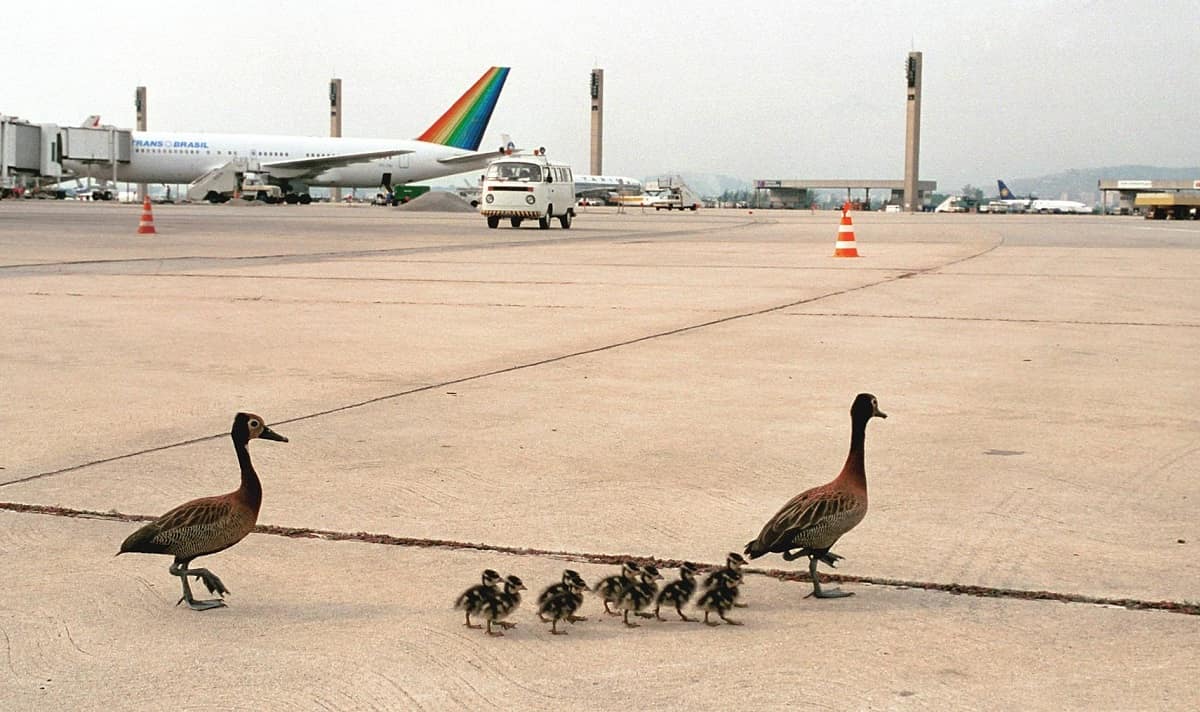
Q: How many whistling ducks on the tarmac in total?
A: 11